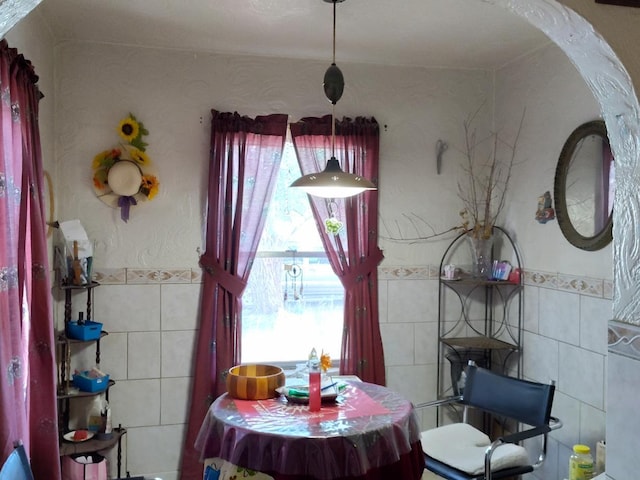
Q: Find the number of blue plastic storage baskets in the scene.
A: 2